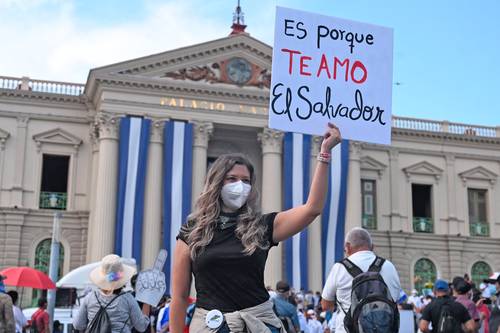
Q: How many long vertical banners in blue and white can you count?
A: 4